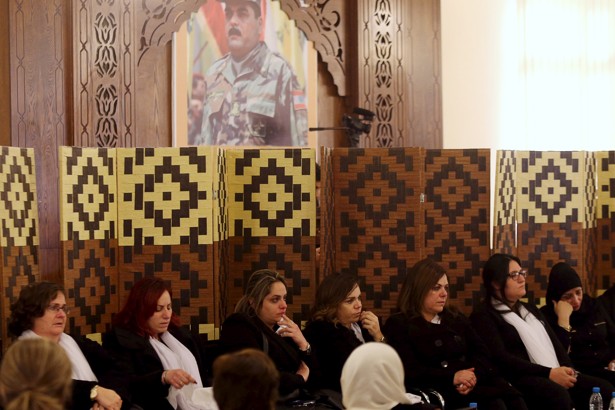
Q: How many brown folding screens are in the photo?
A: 1